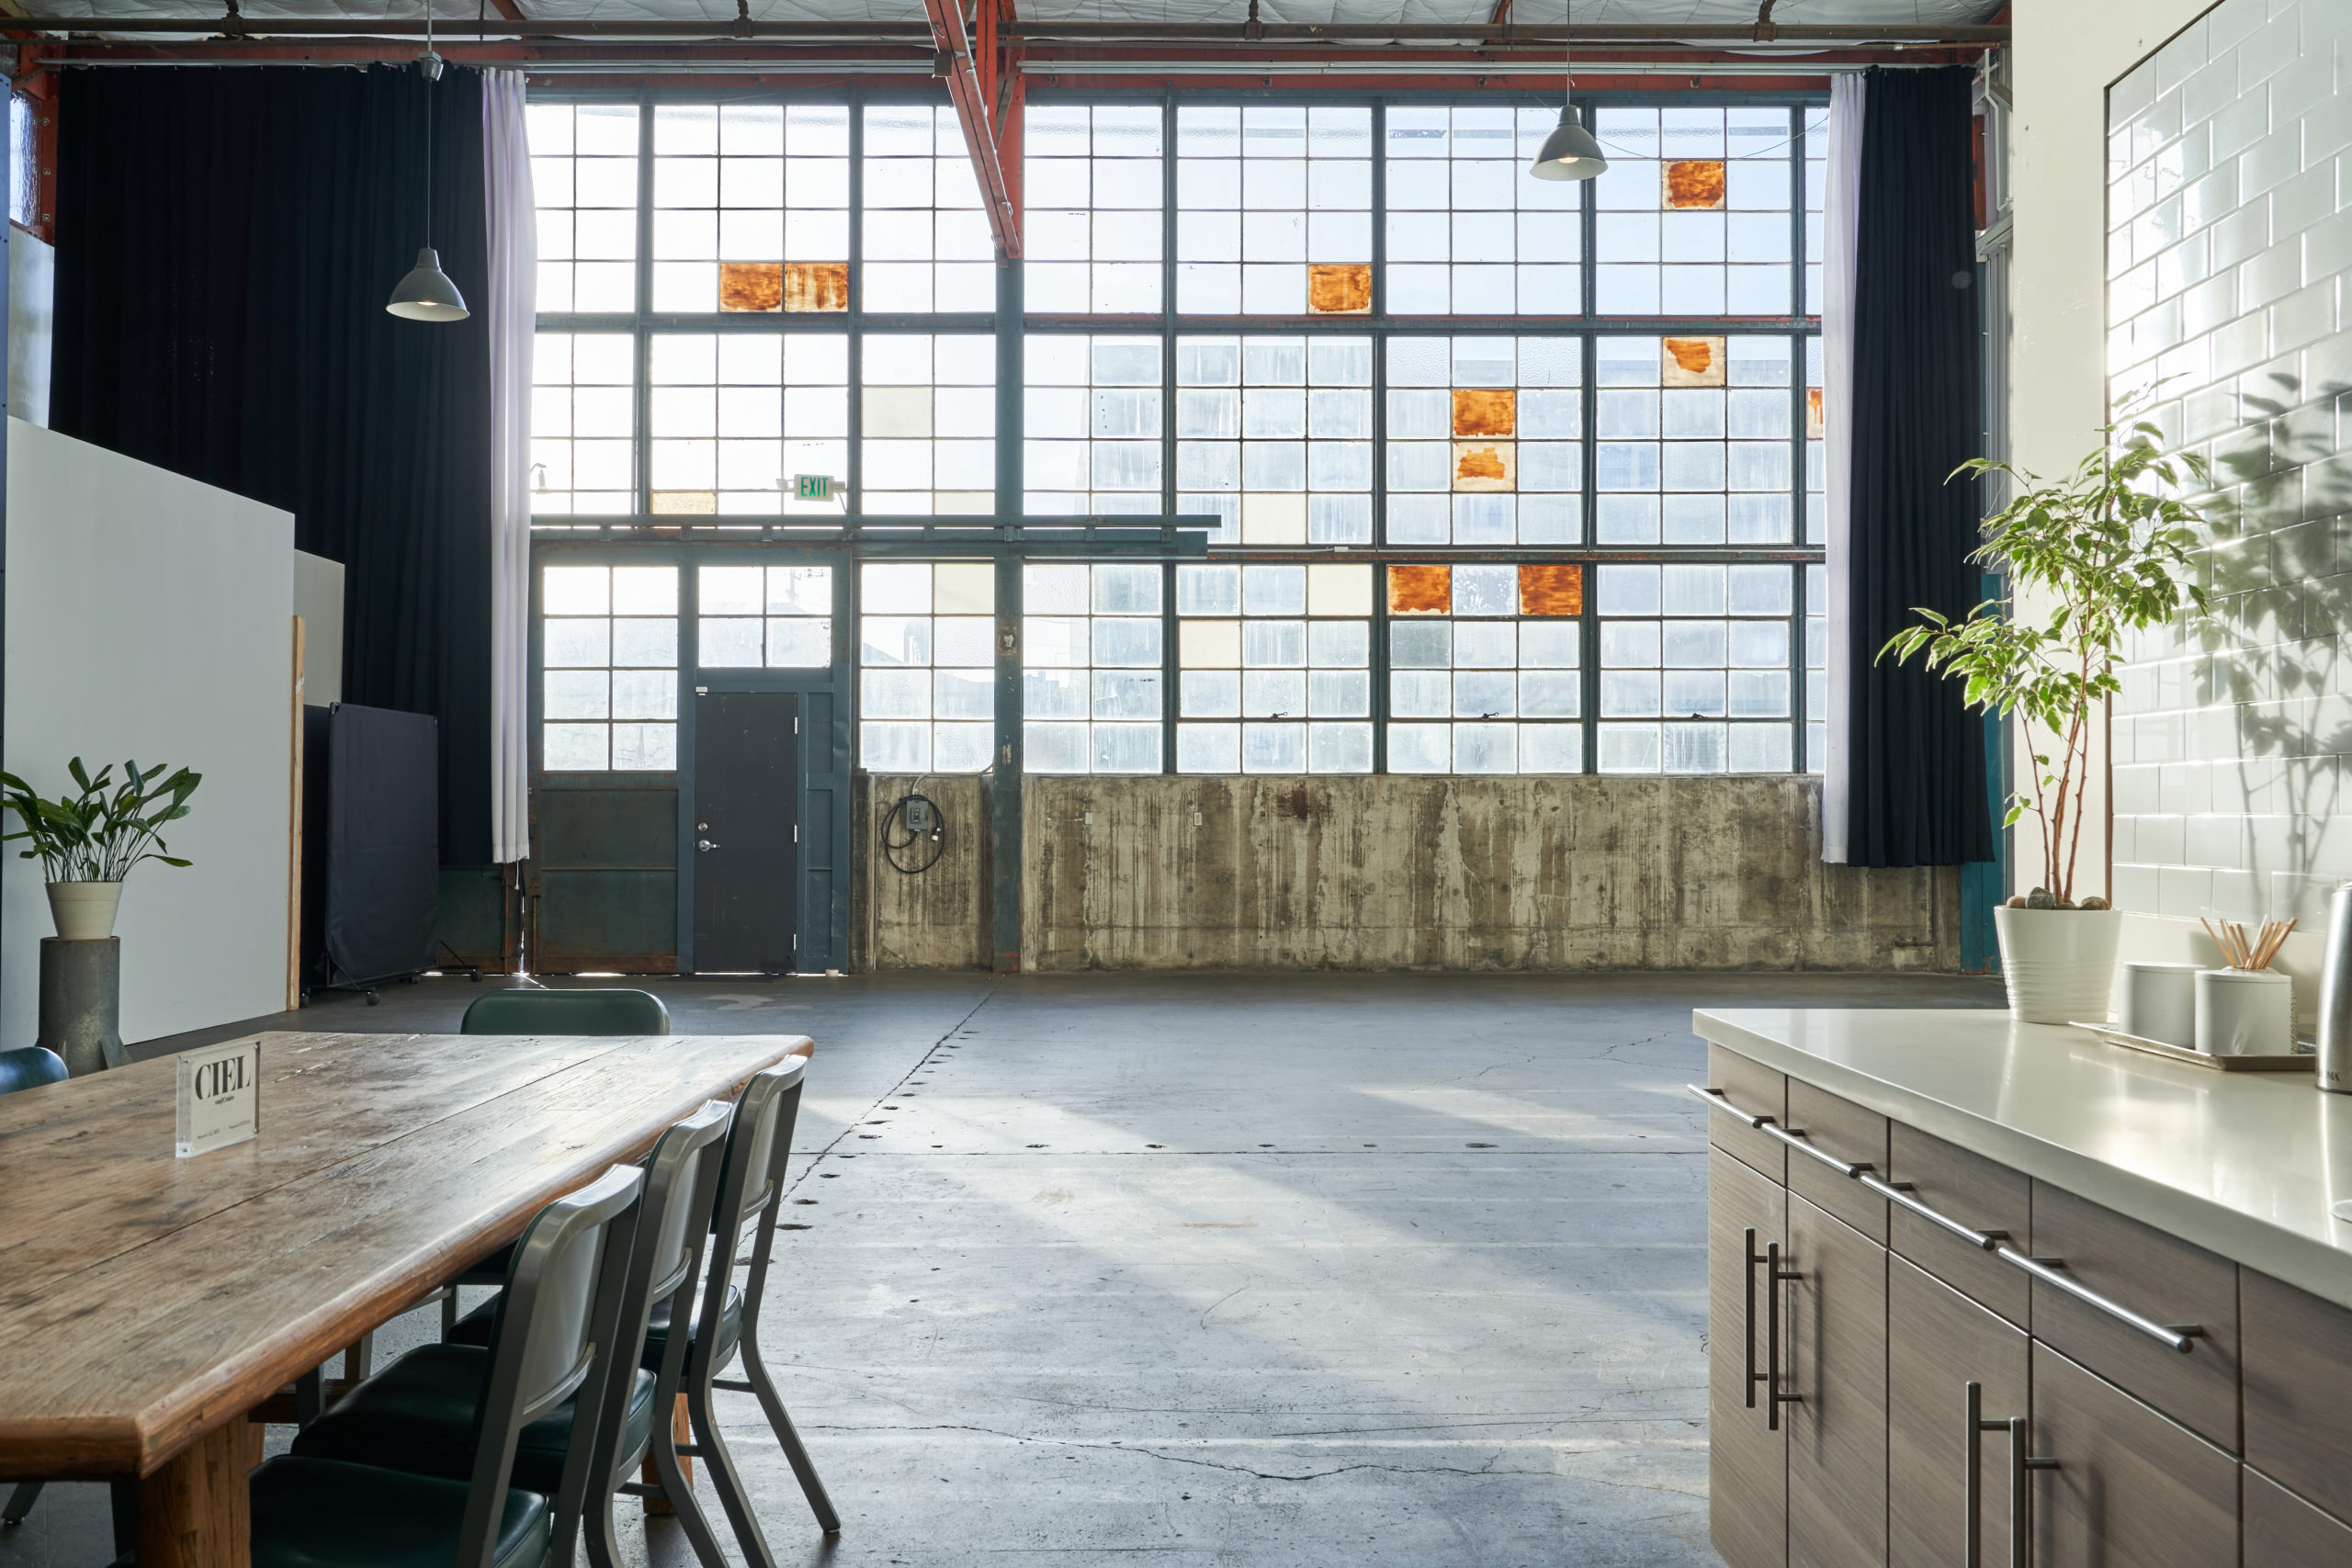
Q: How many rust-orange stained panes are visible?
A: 10